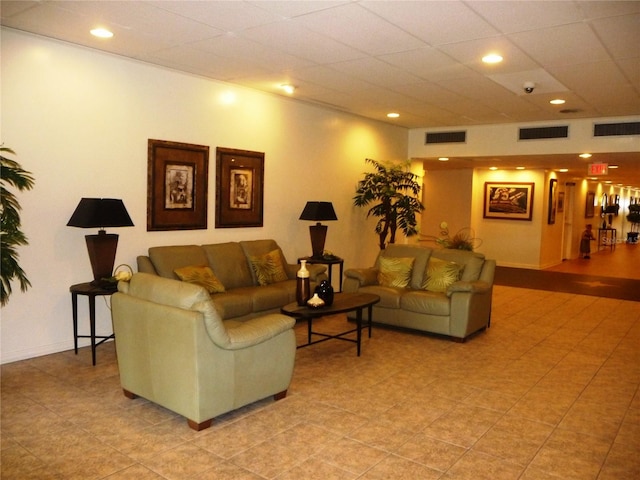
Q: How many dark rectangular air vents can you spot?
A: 3